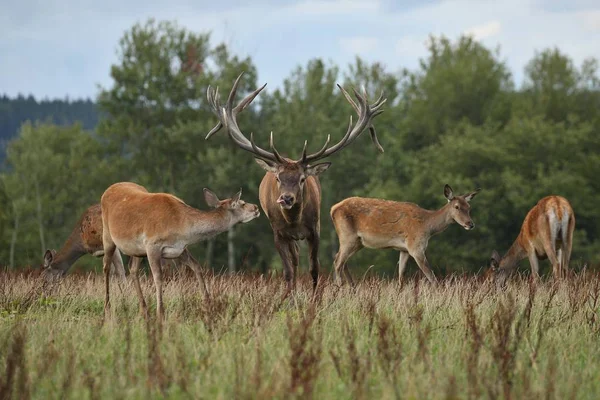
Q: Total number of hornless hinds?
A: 4